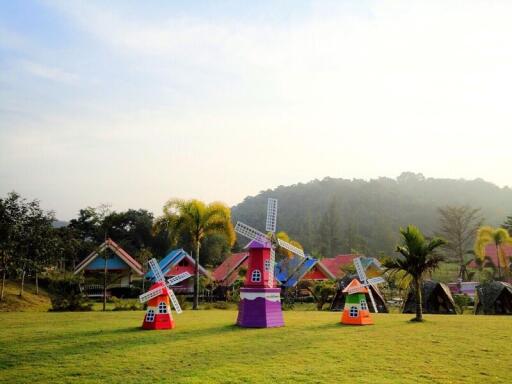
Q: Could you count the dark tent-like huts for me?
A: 3